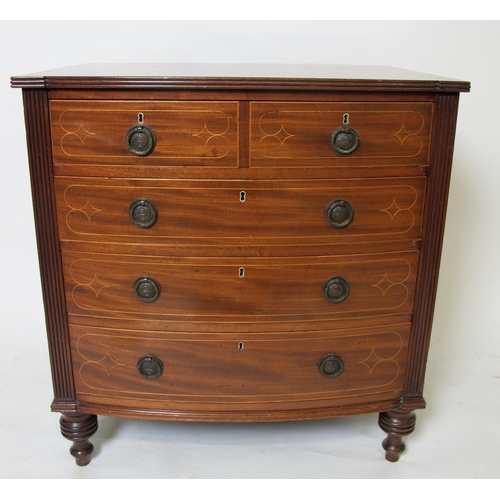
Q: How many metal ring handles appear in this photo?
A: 8